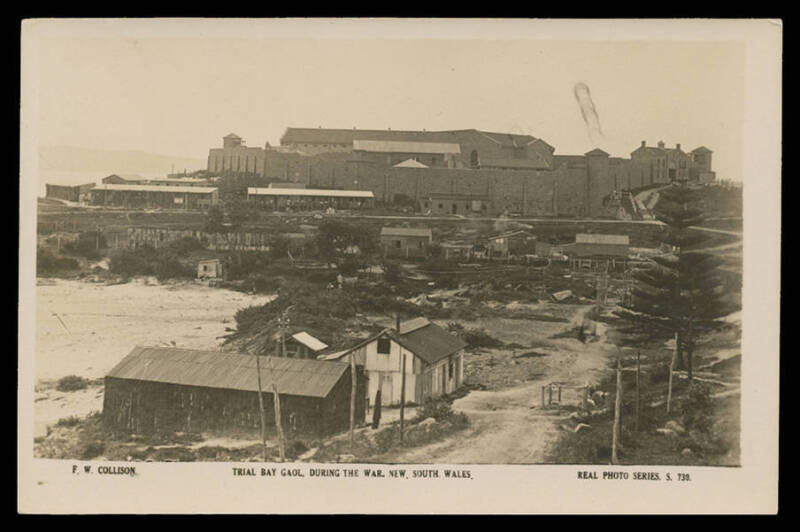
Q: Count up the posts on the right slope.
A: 3